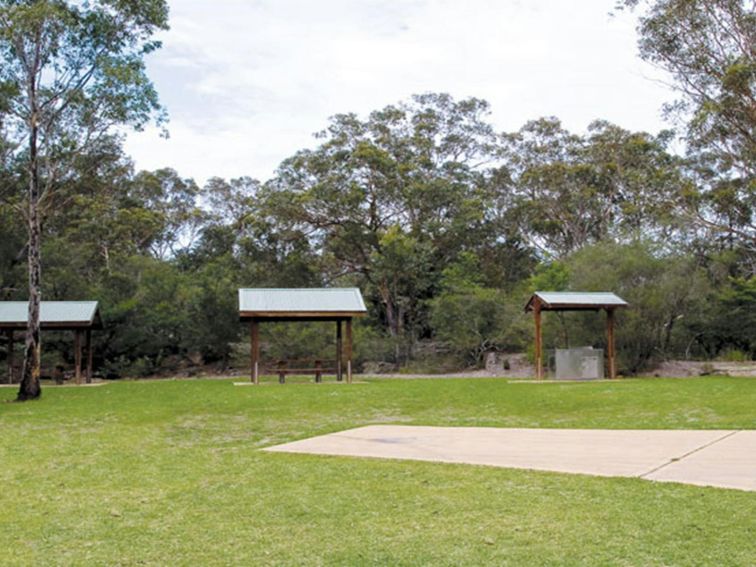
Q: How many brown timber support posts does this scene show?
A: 8